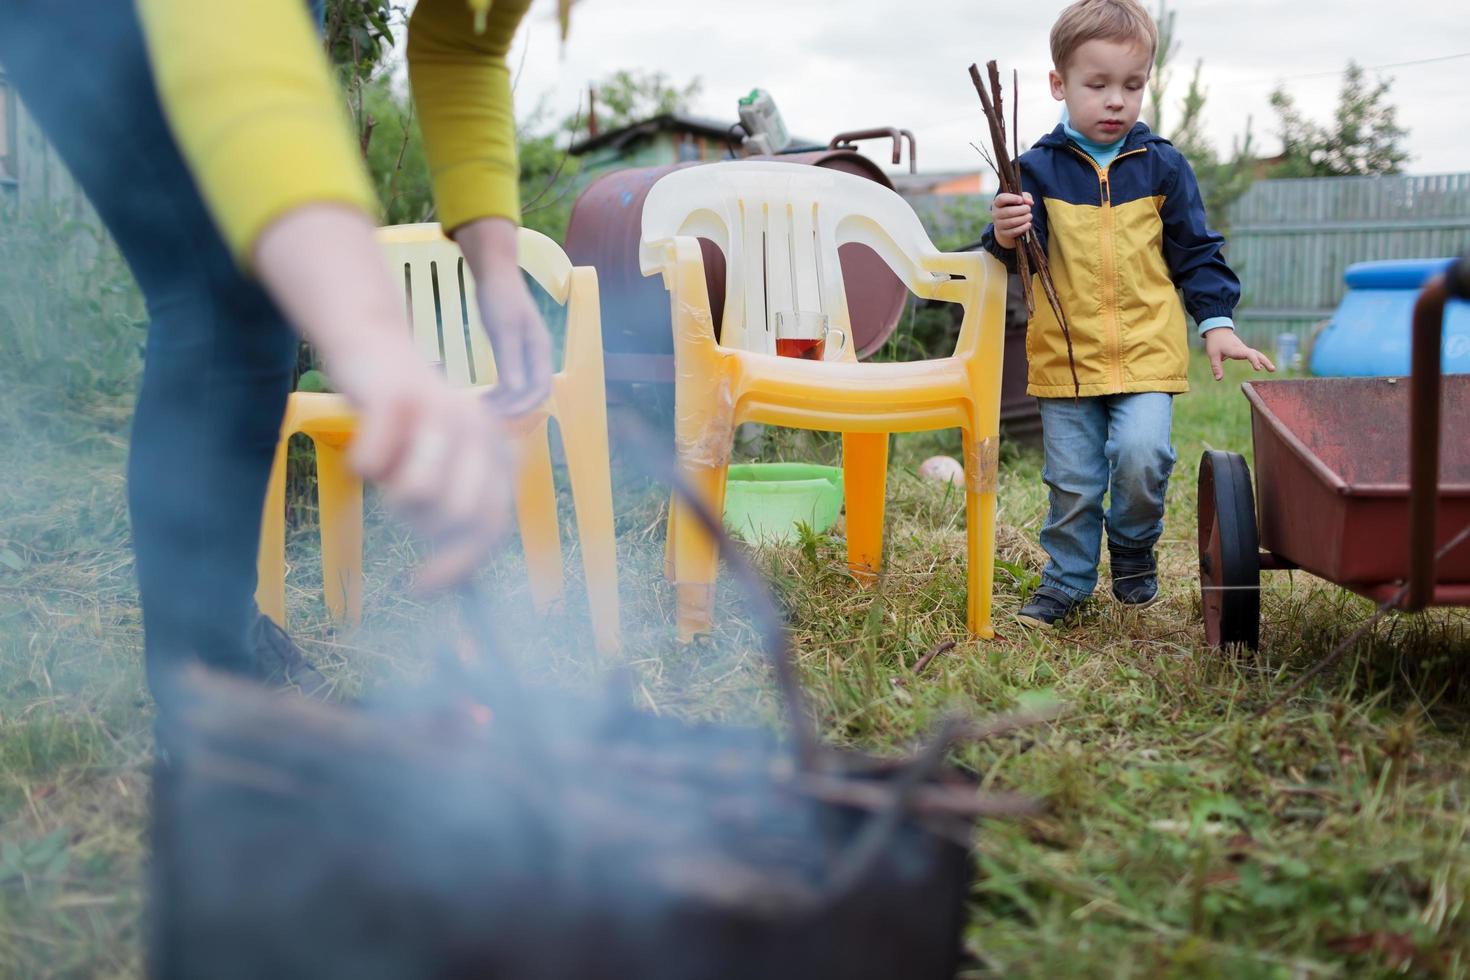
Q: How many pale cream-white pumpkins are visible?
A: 0